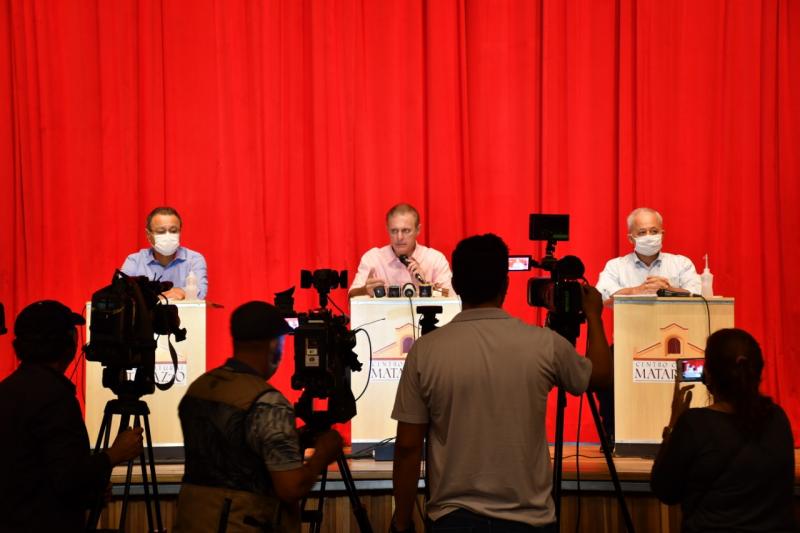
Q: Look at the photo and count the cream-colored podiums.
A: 3